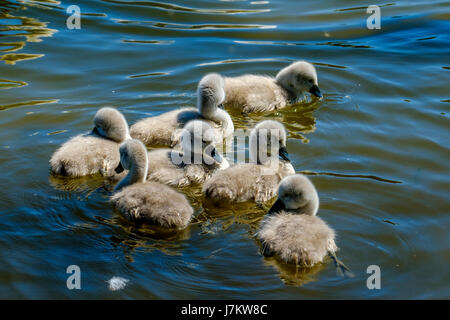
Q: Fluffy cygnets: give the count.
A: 7